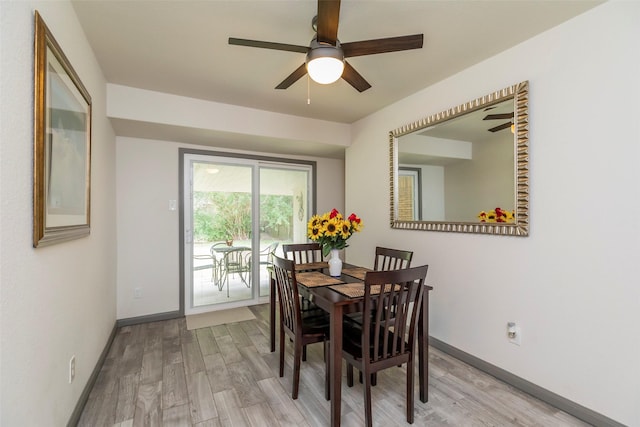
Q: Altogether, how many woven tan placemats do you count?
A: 4